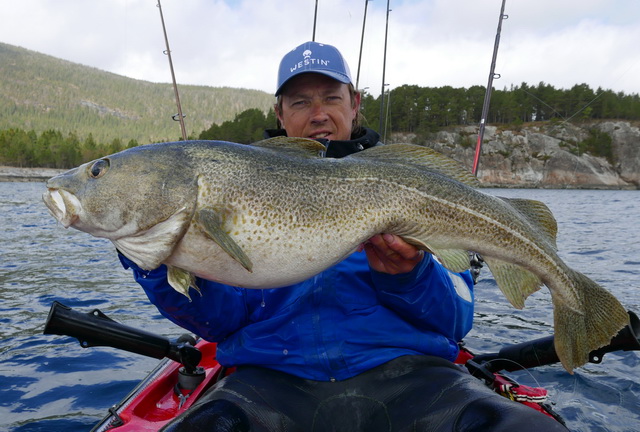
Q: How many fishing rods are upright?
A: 5